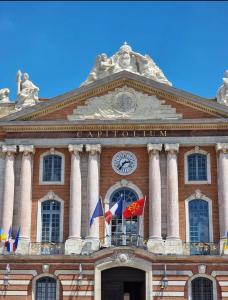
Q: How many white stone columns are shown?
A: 7